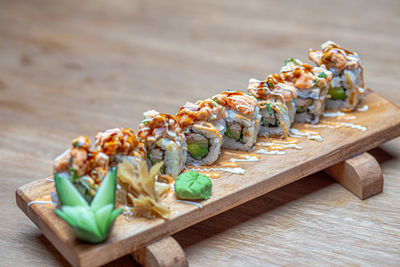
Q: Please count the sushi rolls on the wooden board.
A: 8